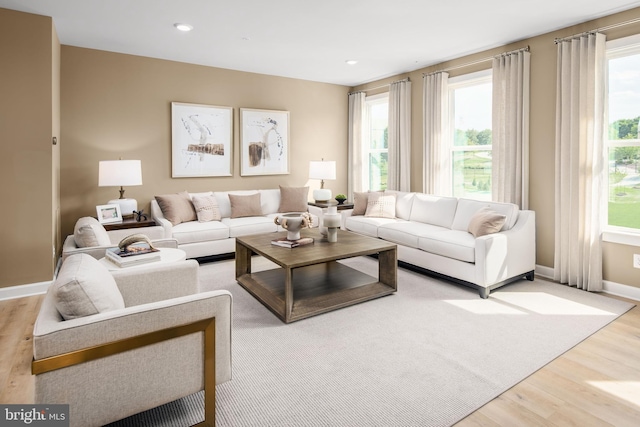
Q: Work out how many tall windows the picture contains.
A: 3